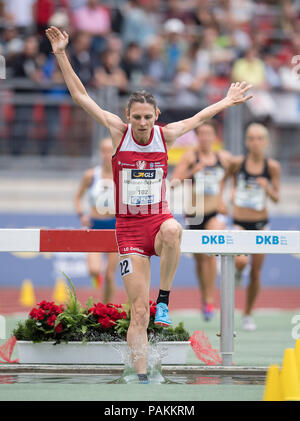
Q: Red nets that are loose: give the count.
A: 2